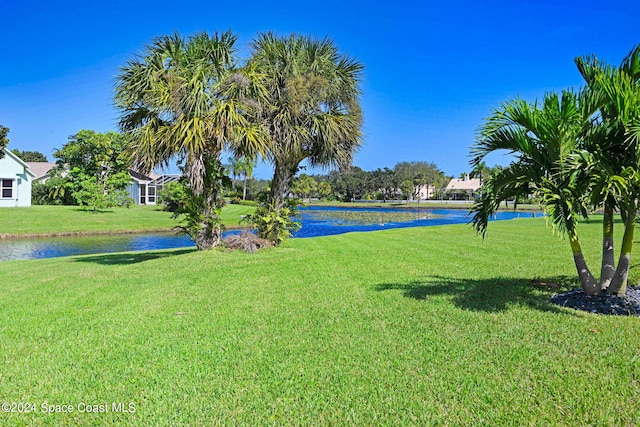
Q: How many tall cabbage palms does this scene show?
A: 2